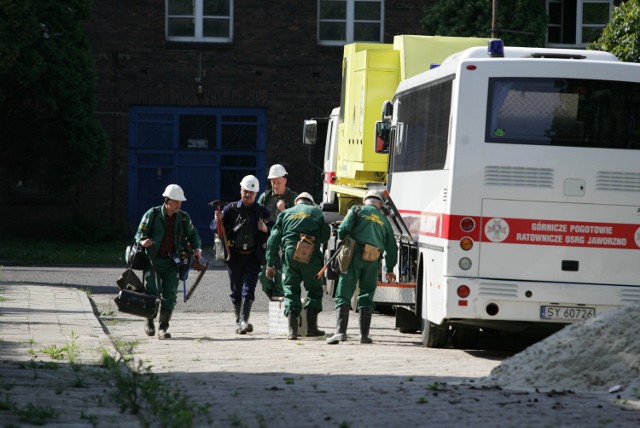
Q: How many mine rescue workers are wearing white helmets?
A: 5